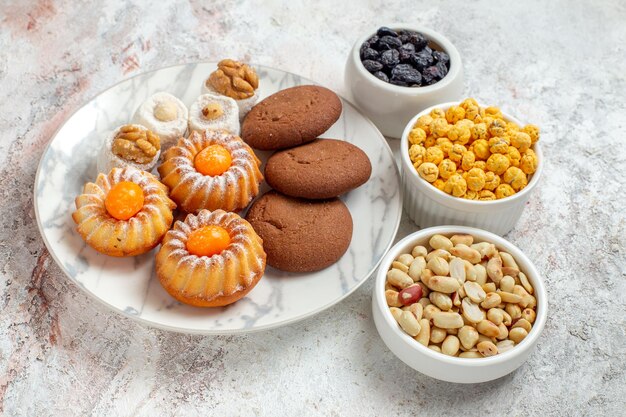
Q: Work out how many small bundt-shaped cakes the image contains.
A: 3